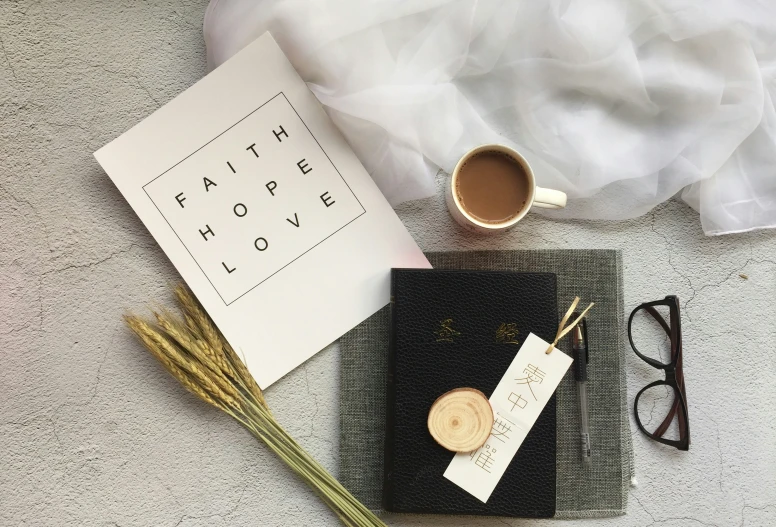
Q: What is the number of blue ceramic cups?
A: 0